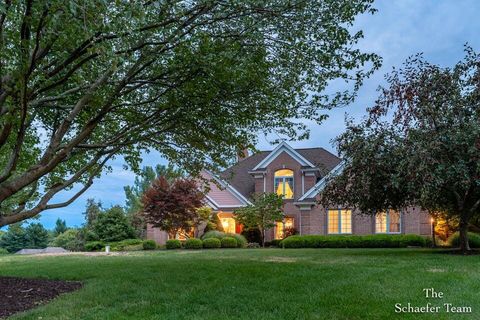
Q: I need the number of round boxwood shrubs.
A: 5